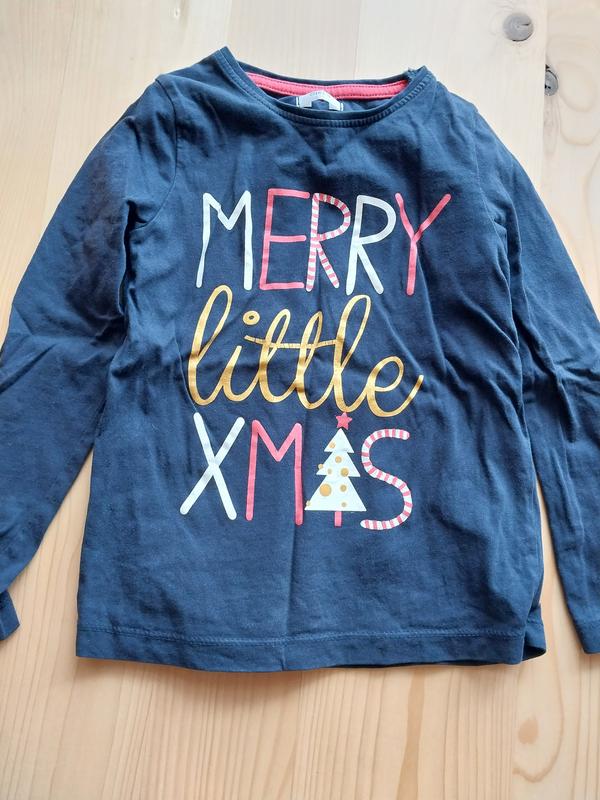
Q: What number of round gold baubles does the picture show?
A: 9